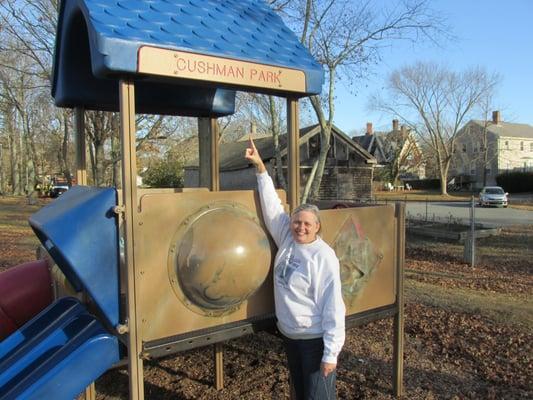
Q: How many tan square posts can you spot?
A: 5